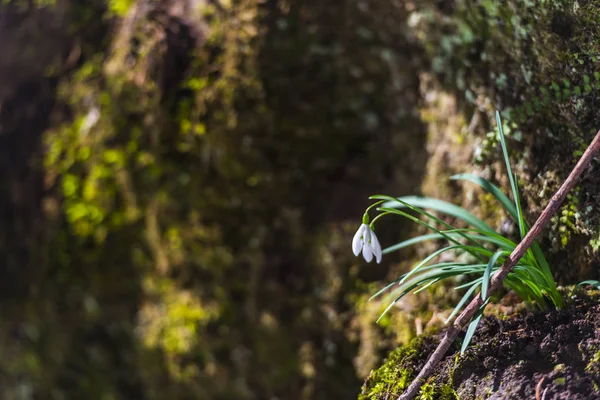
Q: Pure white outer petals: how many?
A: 3